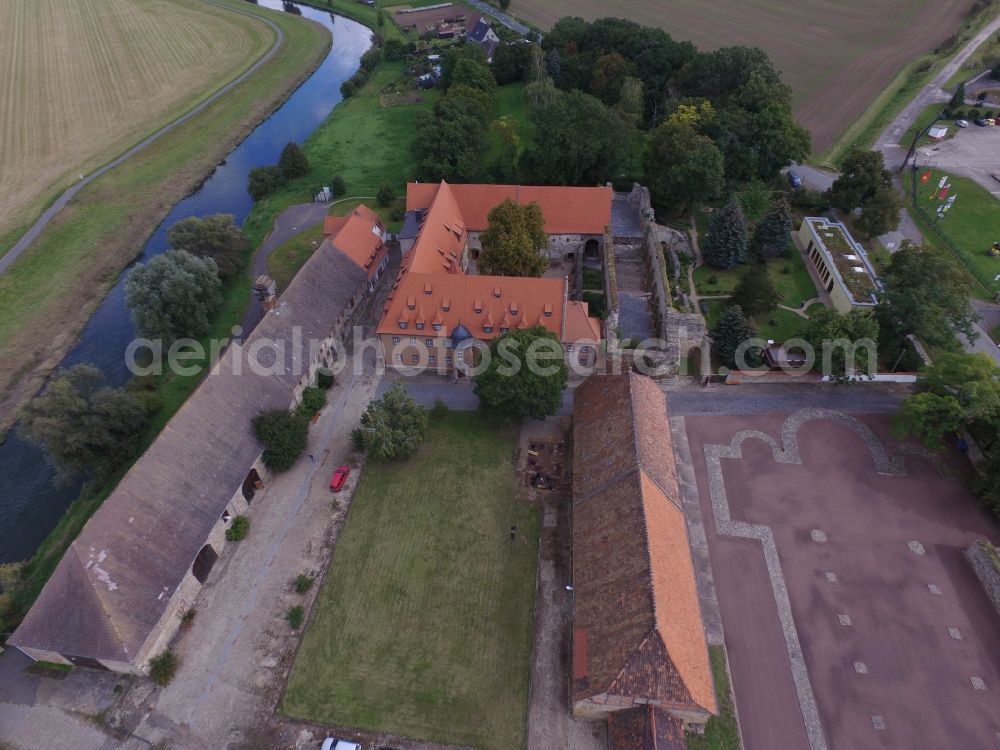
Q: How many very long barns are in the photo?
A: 2